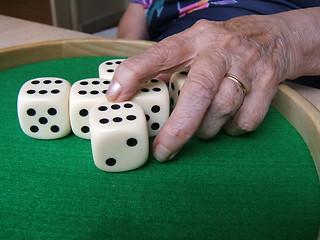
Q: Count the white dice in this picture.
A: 6